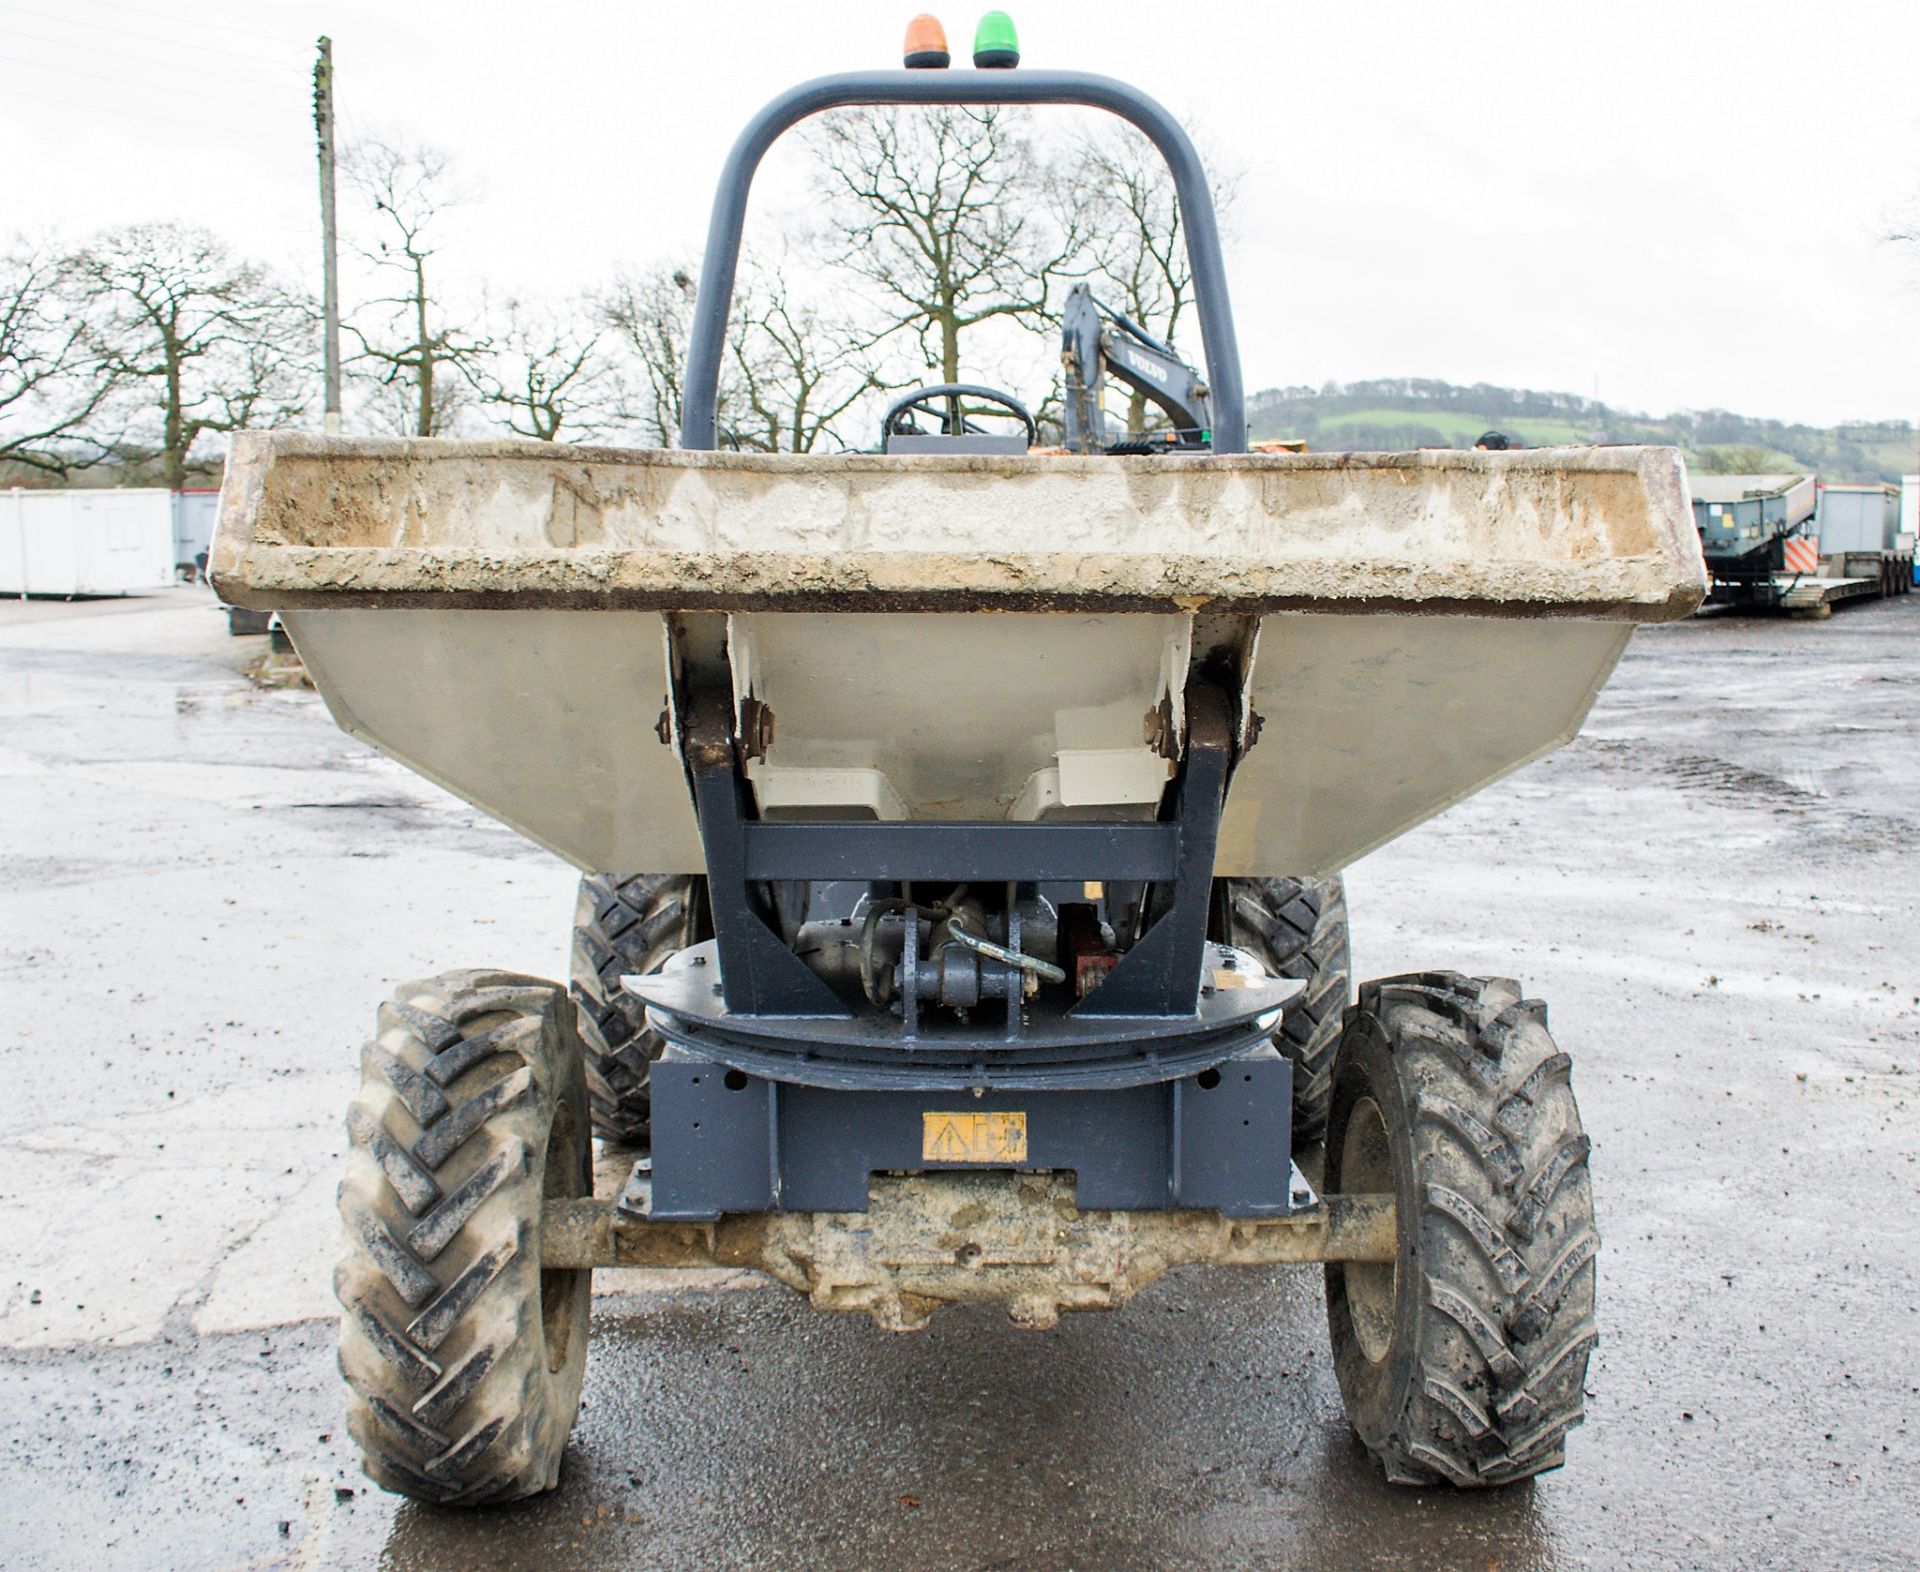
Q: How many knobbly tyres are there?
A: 4